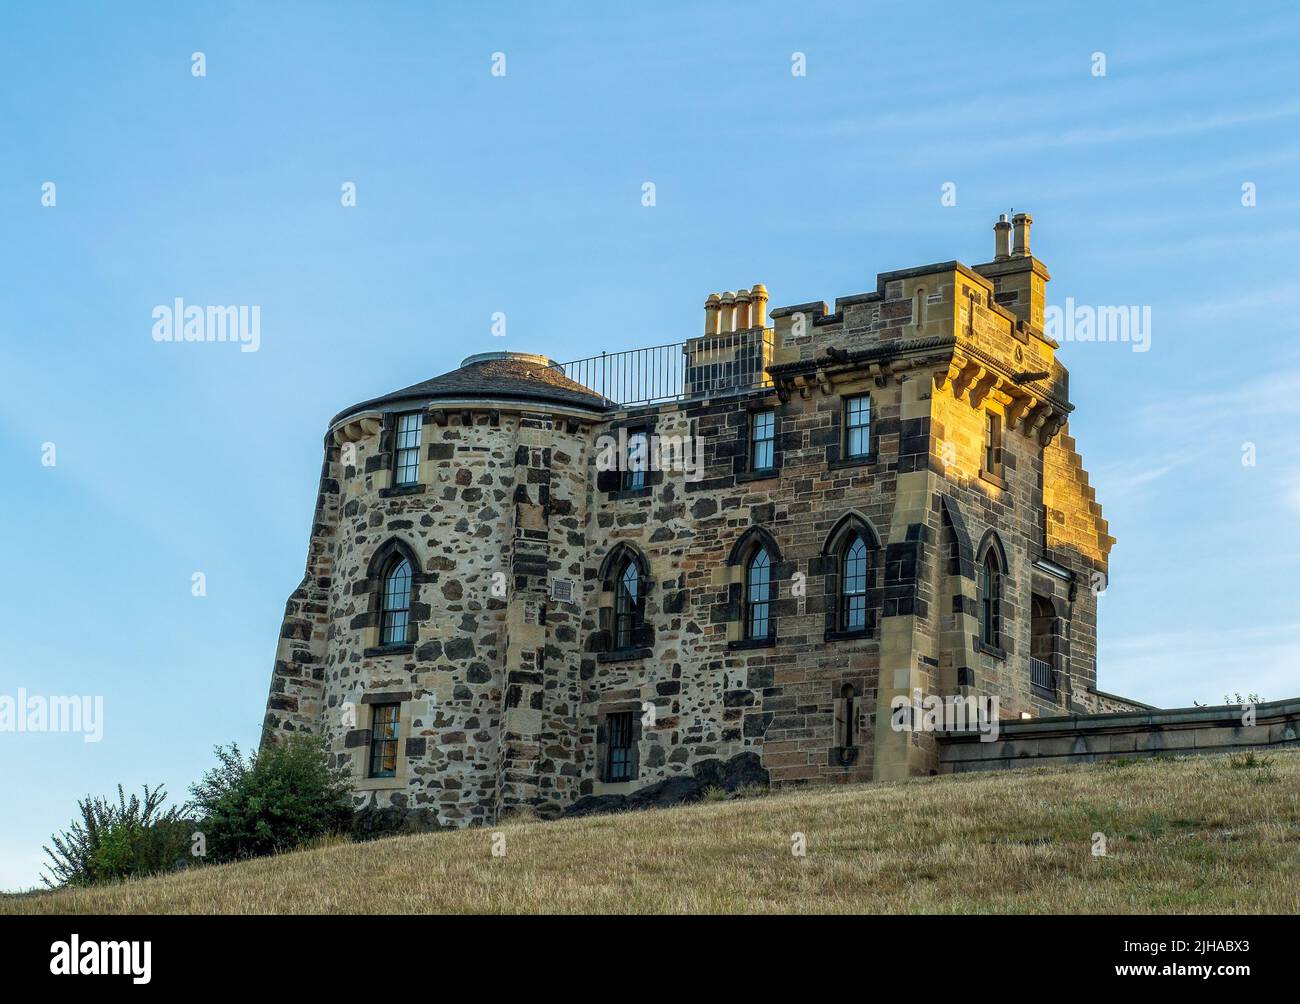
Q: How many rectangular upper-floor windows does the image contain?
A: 5